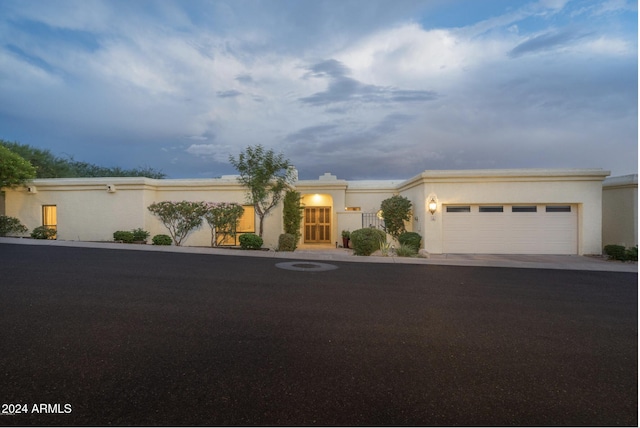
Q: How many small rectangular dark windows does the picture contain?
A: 4